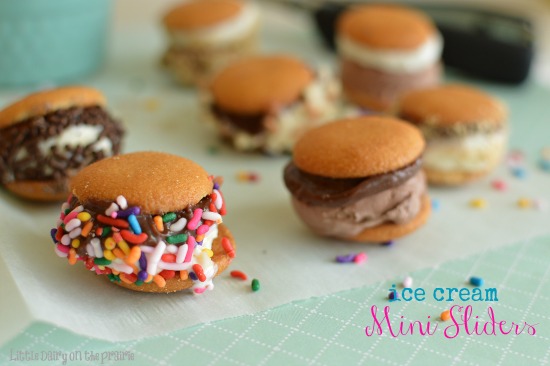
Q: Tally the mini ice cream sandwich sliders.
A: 7